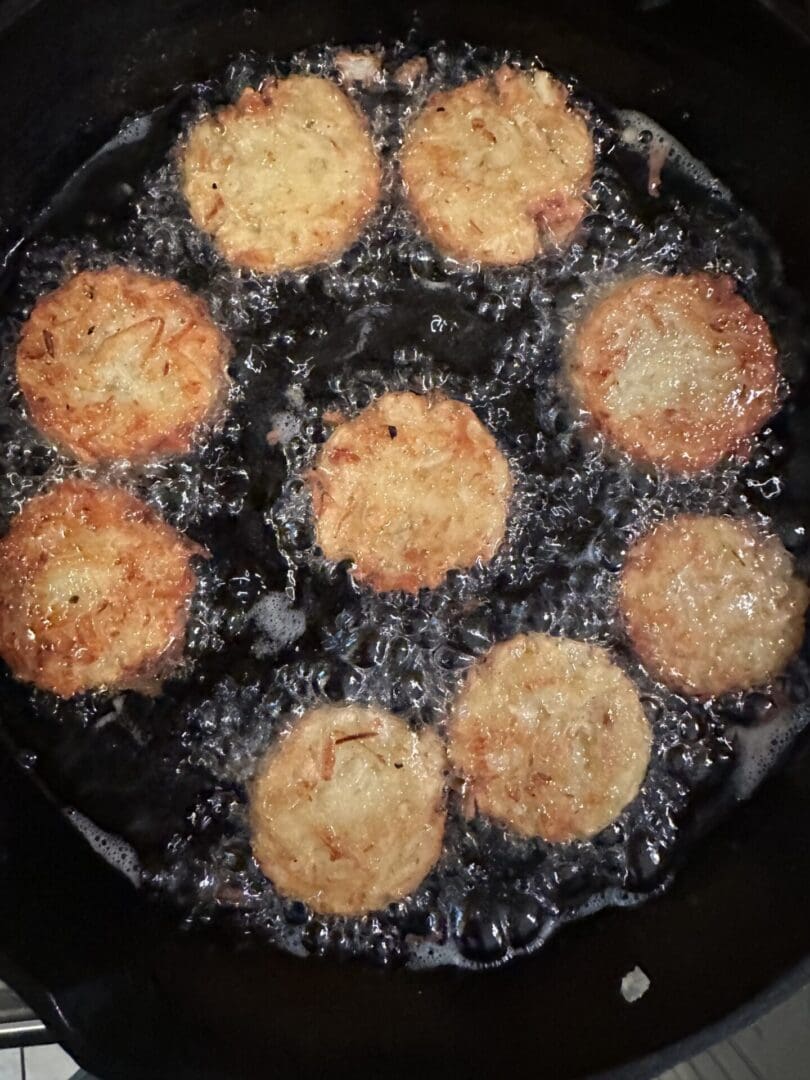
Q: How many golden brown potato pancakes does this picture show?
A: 9